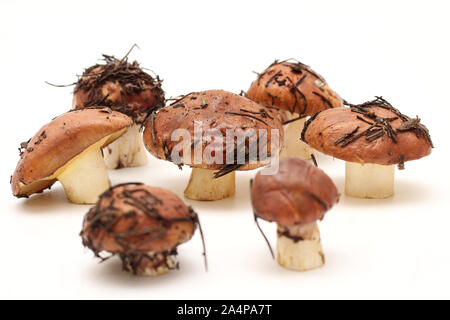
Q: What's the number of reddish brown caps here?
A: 7